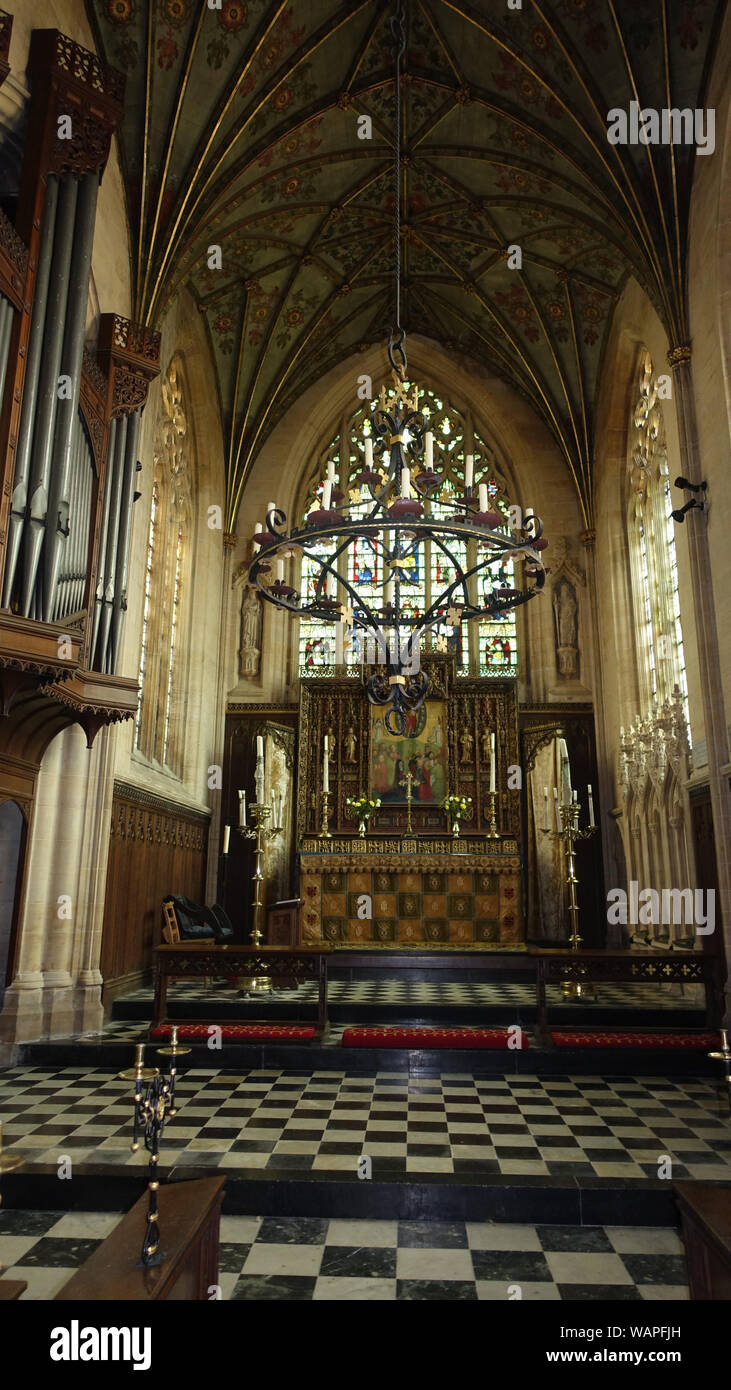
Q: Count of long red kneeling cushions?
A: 3